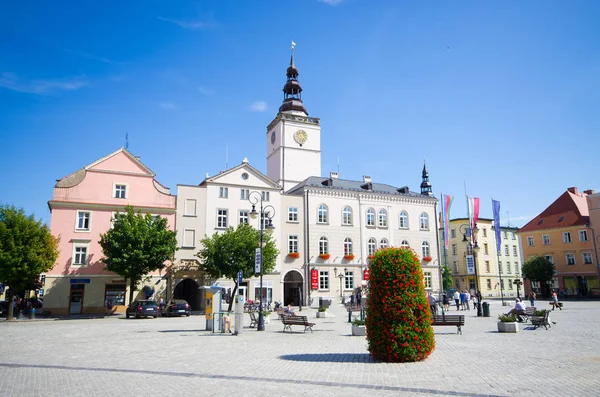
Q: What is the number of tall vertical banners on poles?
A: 3